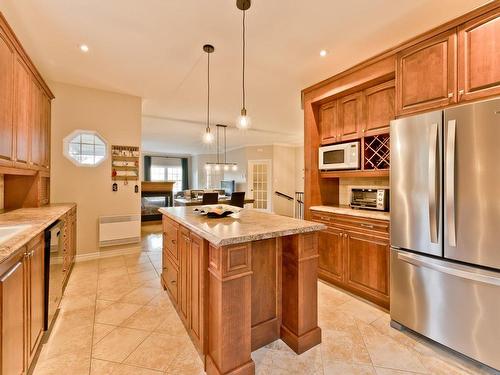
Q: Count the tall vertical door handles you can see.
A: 2